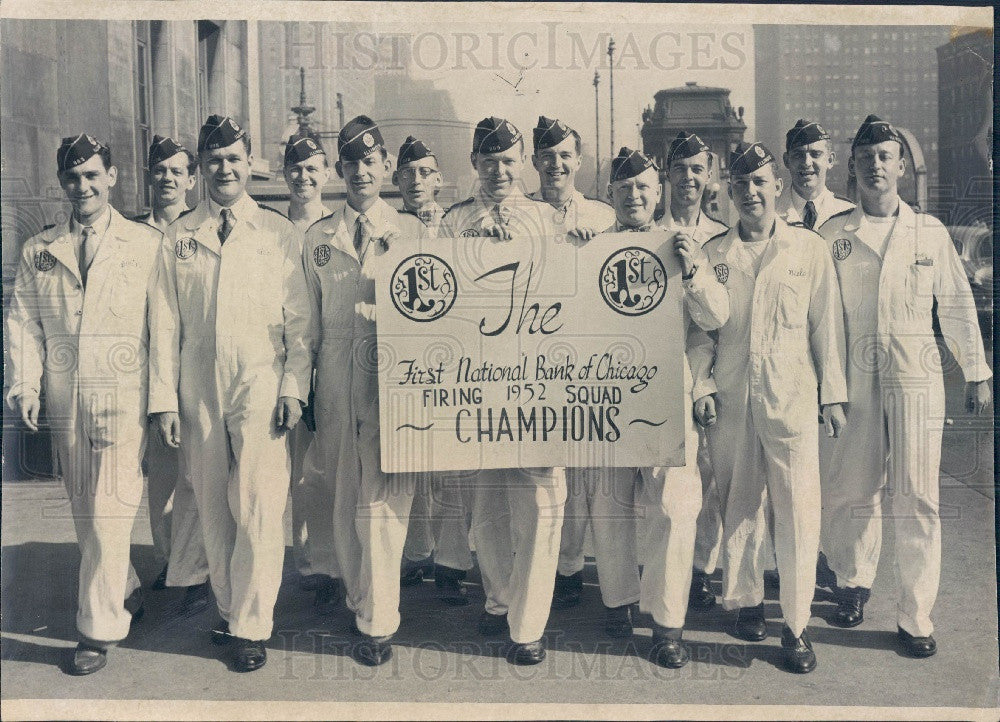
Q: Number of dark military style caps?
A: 13